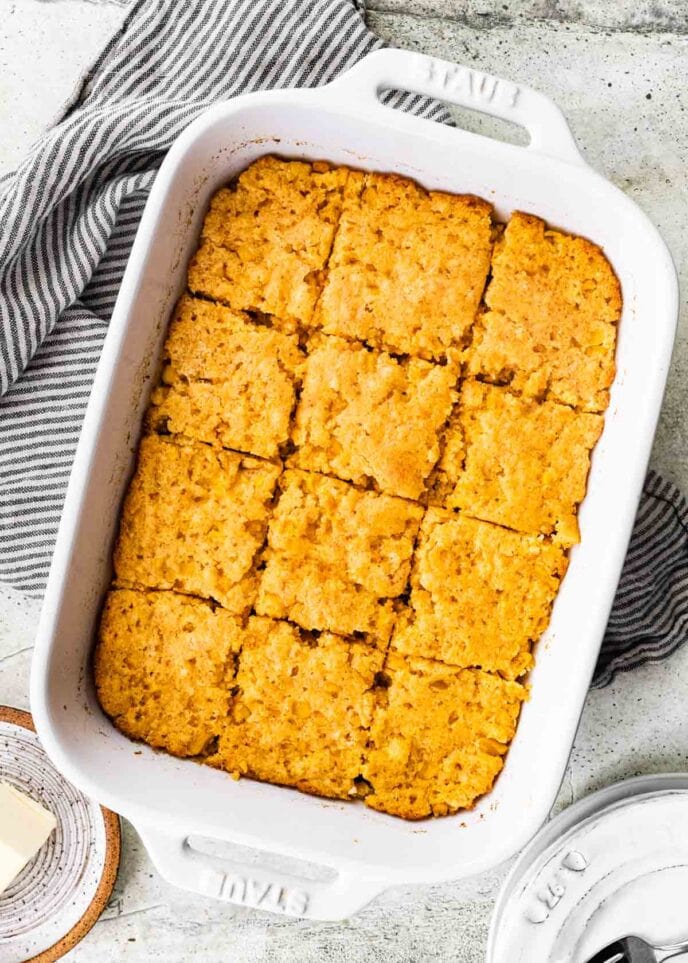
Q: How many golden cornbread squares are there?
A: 12